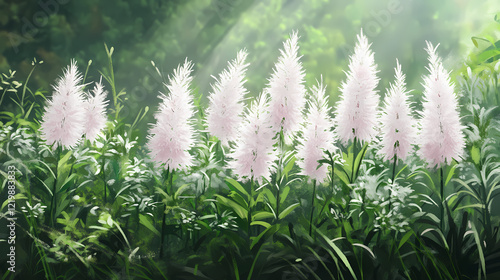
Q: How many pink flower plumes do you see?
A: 10